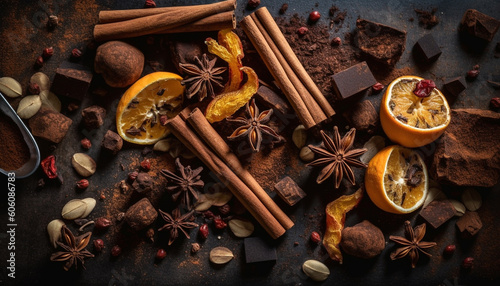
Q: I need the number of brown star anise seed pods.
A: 7